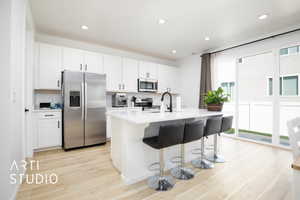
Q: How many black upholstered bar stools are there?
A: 4